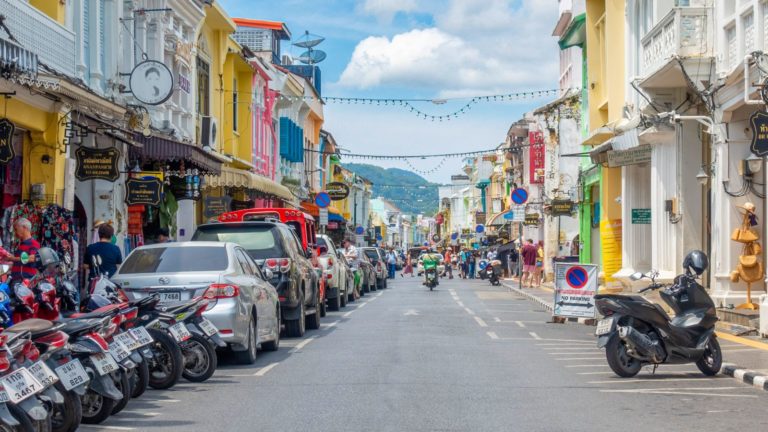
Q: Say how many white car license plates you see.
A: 1